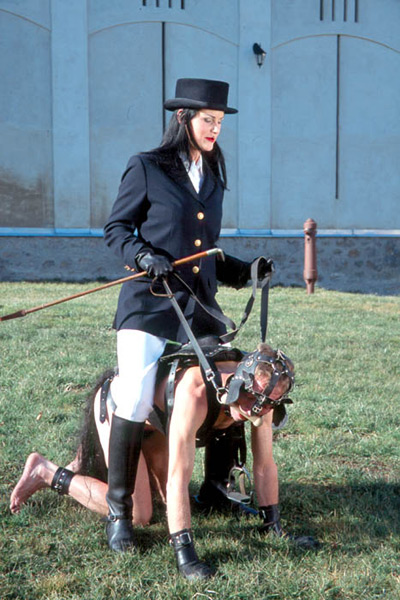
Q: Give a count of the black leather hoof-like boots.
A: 2